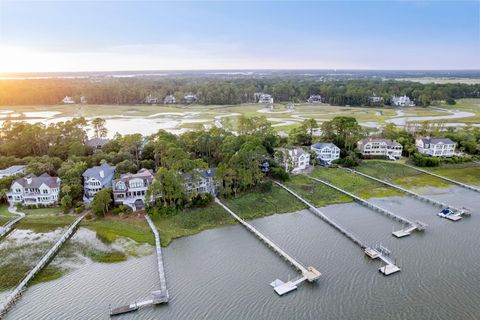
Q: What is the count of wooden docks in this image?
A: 8